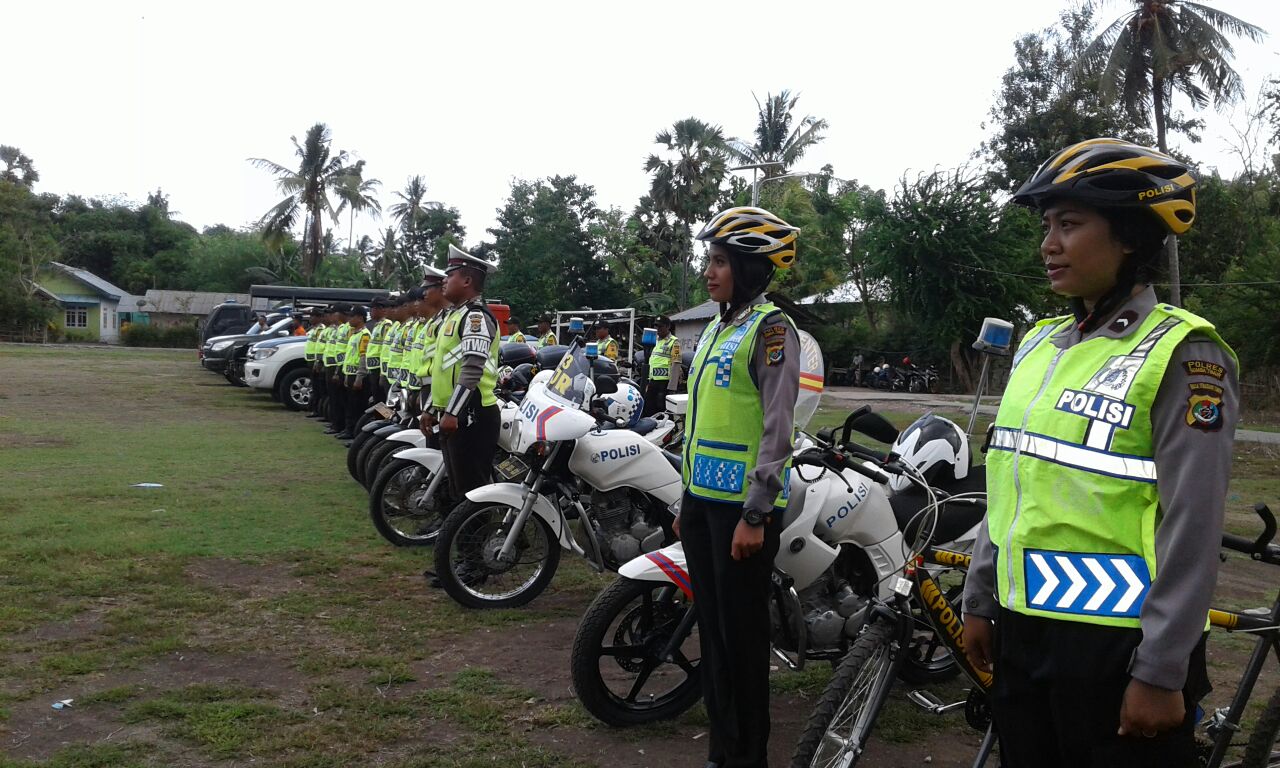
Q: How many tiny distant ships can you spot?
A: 0